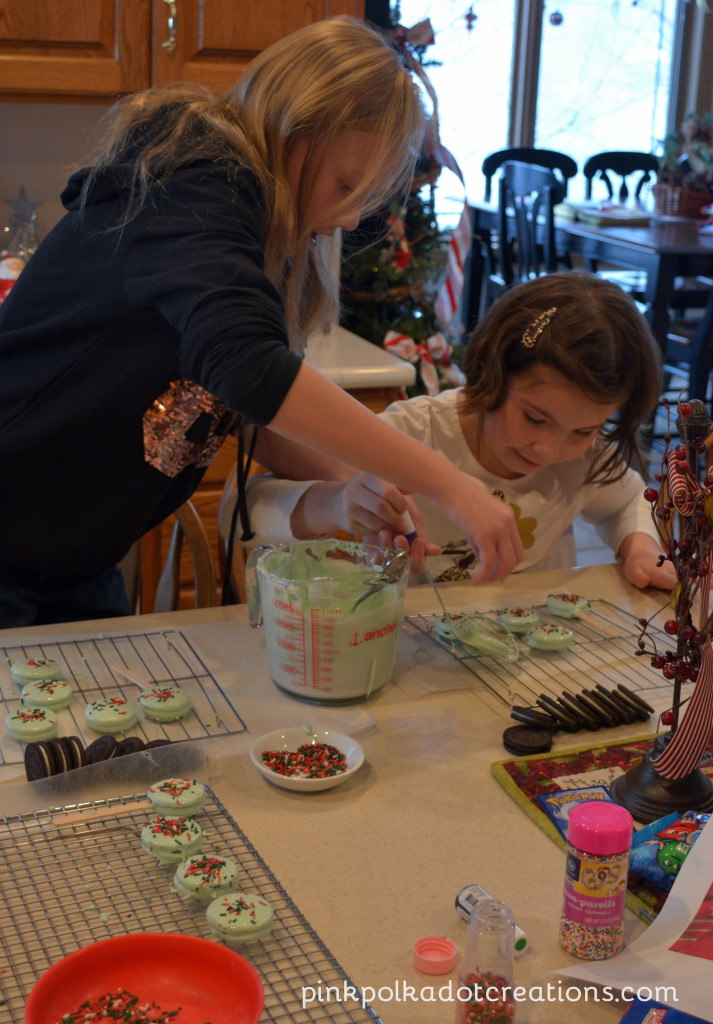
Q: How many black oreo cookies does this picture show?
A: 13